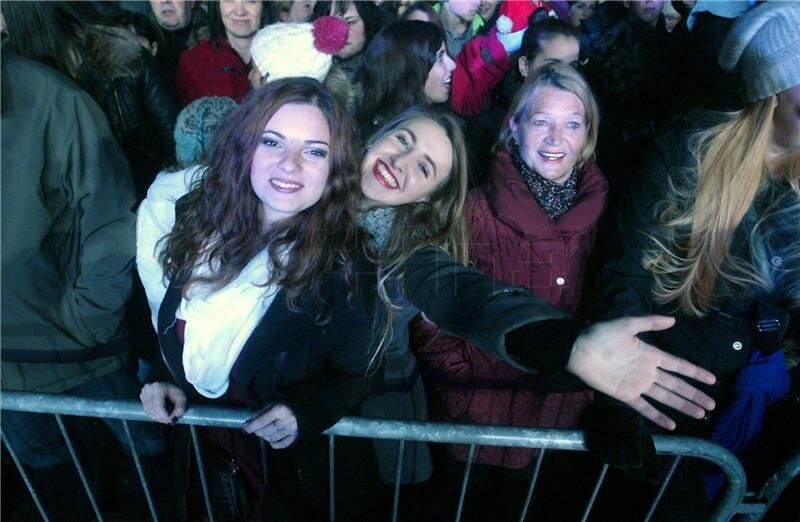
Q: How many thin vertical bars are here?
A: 11